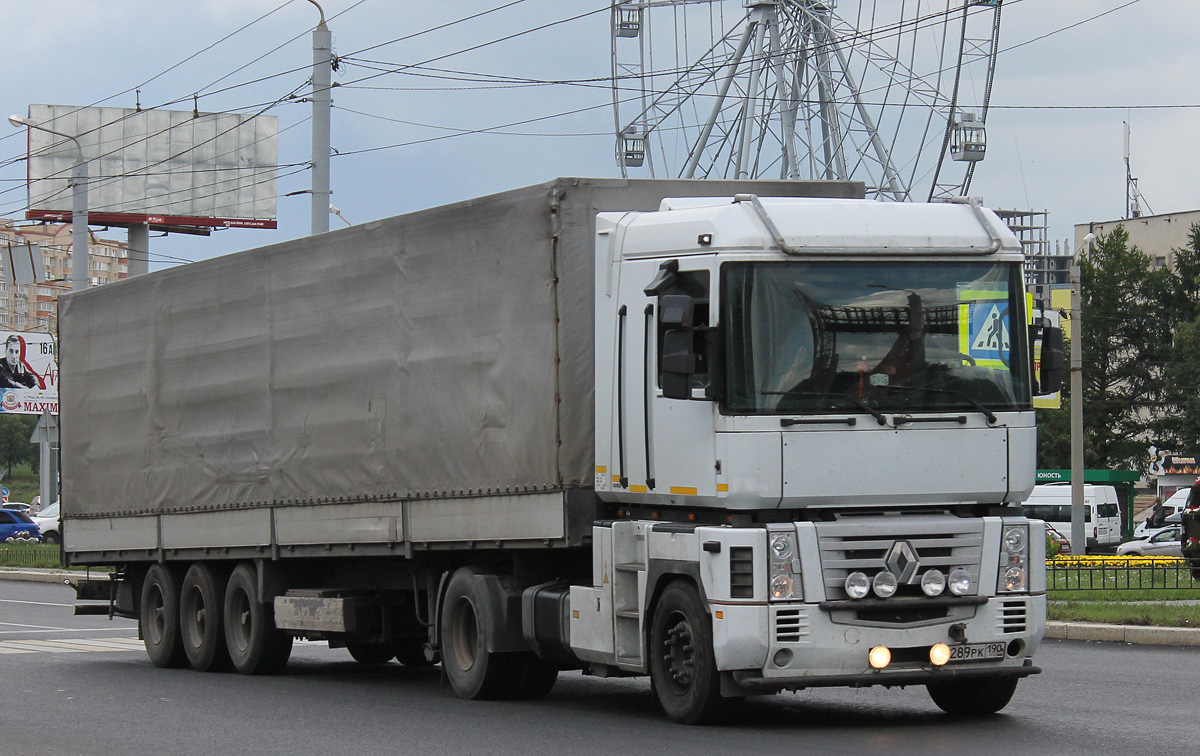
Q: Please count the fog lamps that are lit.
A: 2